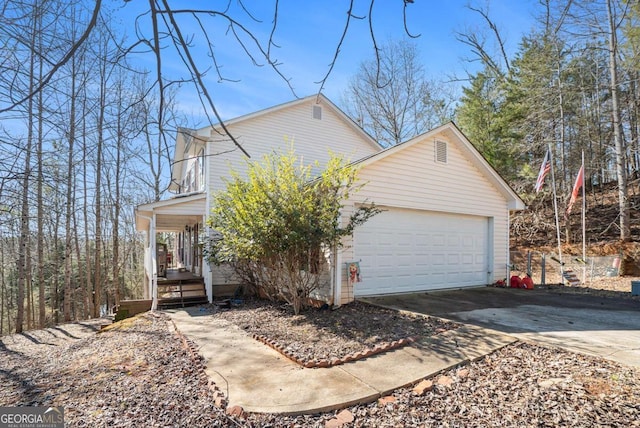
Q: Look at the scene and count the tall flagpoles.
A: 2